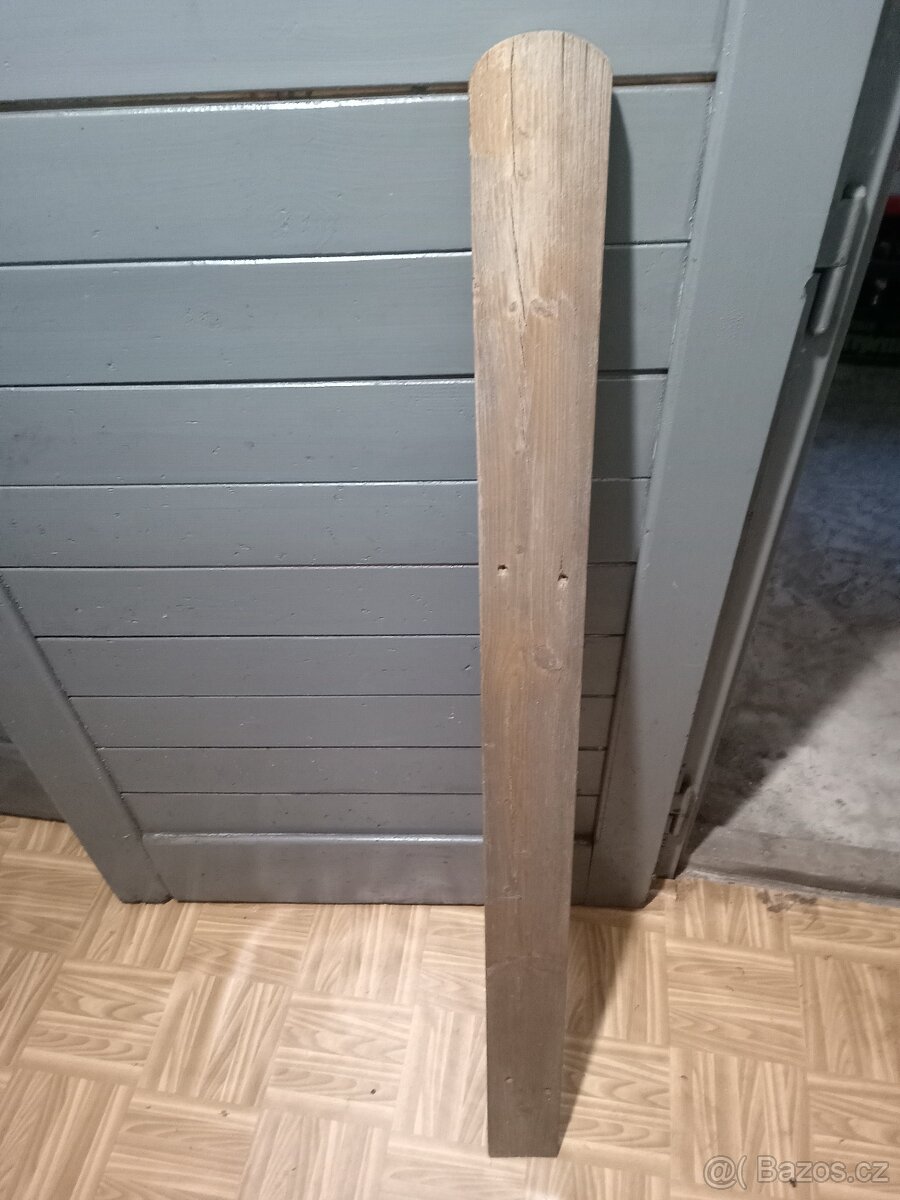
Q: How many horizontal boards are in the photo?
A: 11